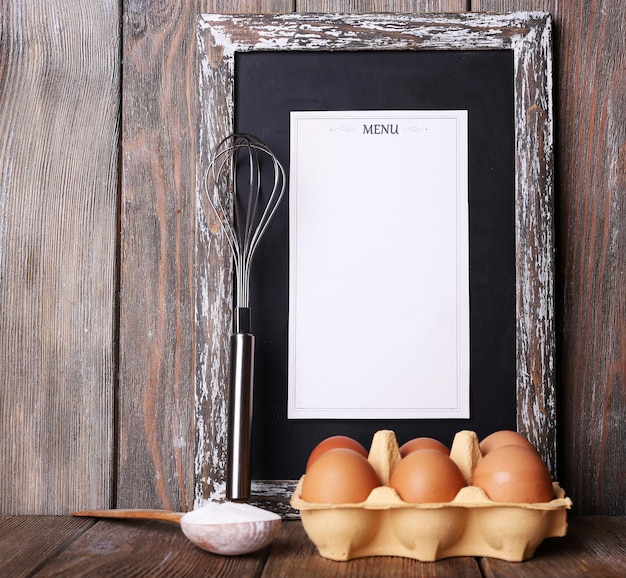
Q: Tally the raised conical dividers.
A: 2